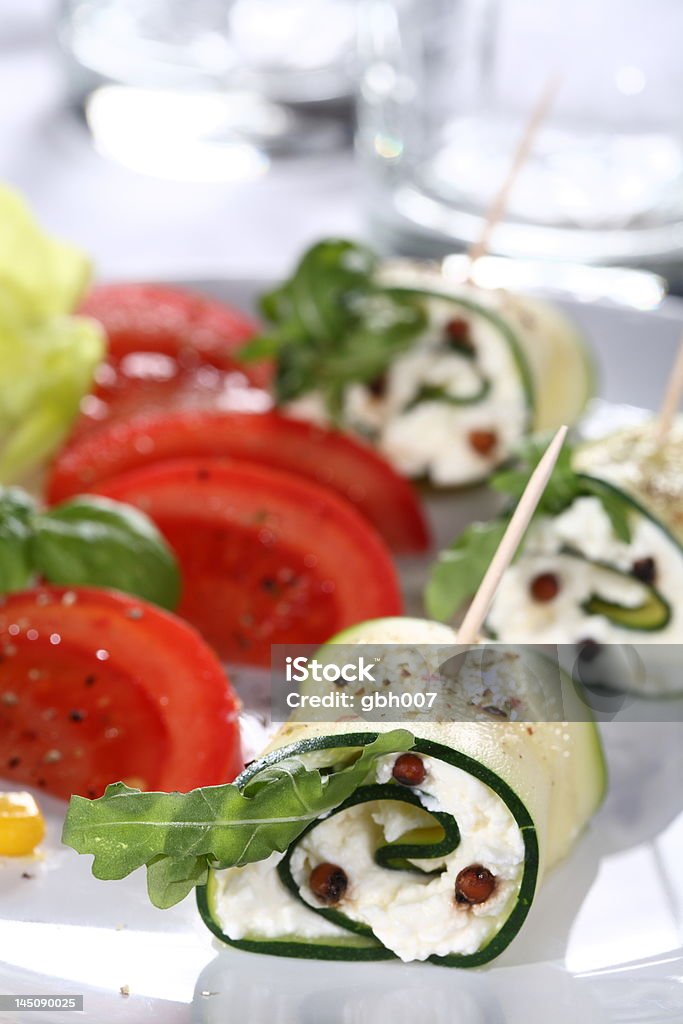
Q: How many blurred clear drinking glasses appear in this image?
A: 2